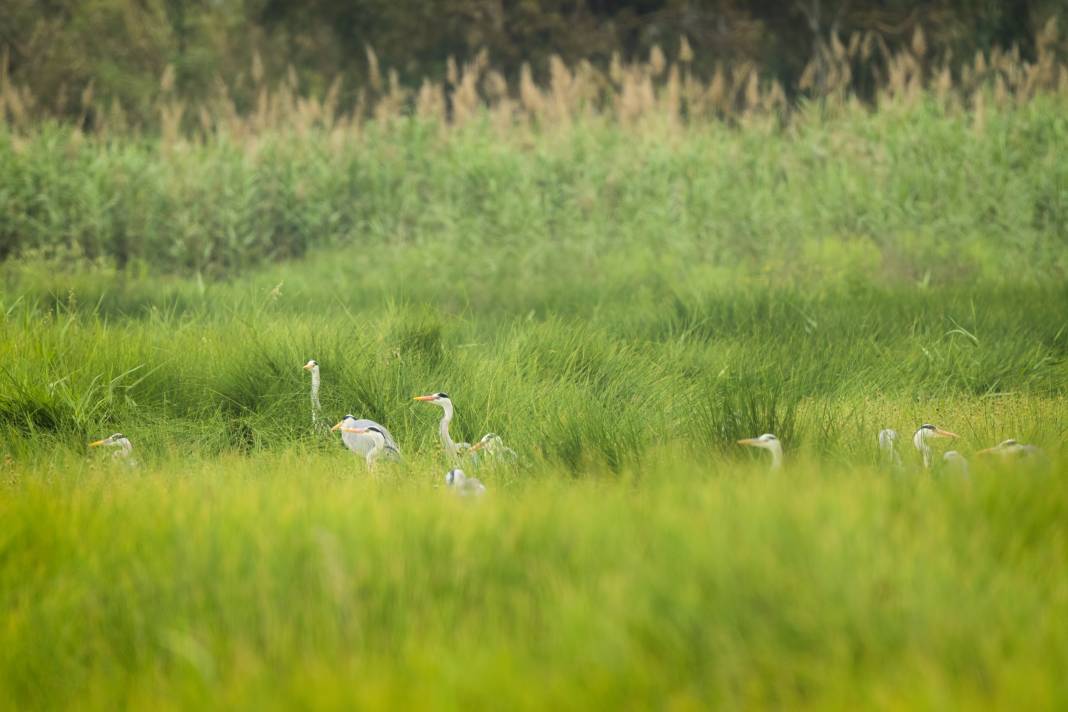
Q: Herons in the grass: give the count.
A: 12